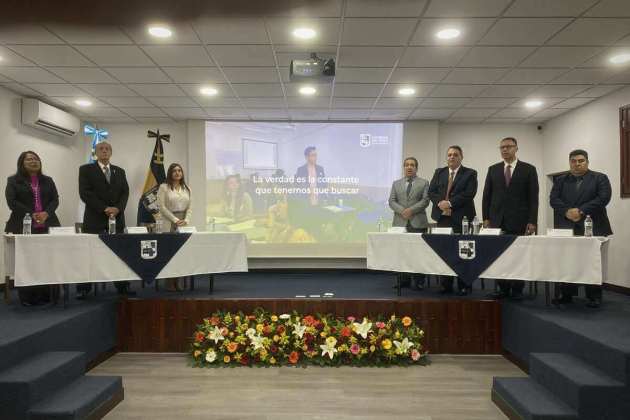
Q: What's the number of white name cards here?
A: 7